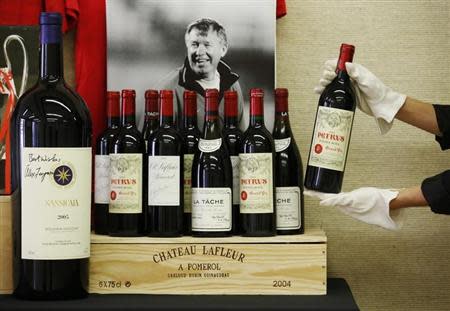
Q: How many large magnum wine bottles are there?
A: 1